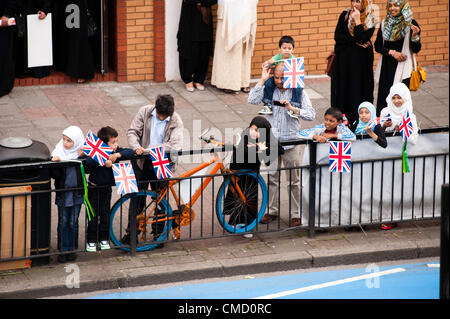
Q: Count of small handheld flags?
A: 7